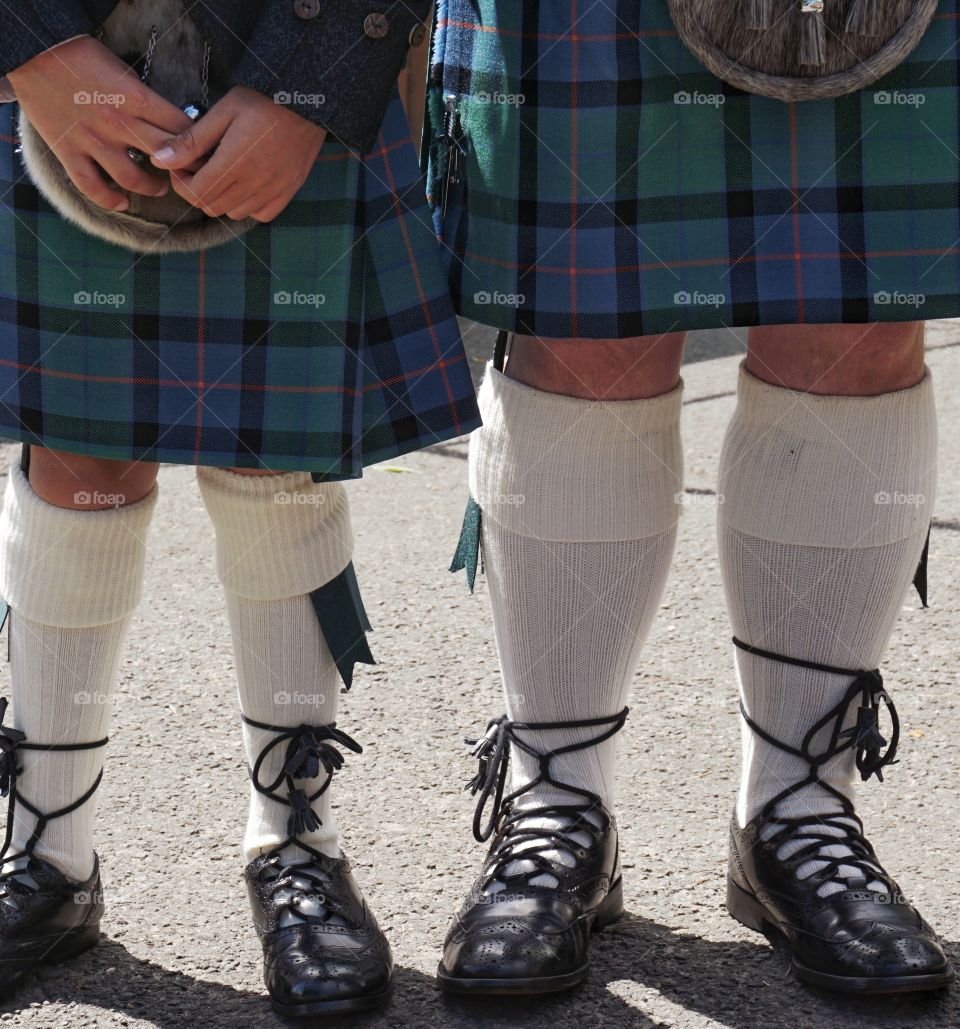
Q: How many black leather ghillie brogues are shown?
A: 4